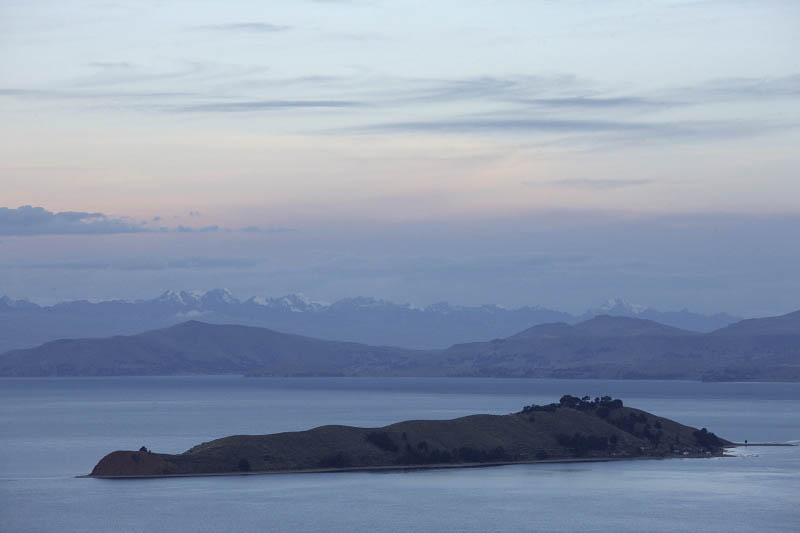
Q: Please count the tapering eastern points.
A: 1